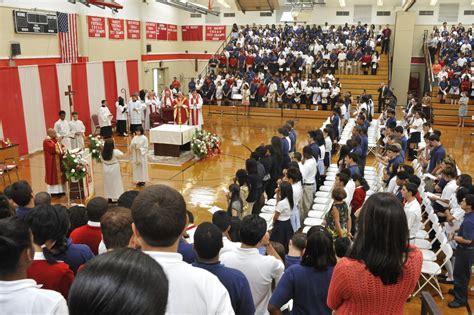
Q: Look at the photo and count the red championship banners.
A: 8